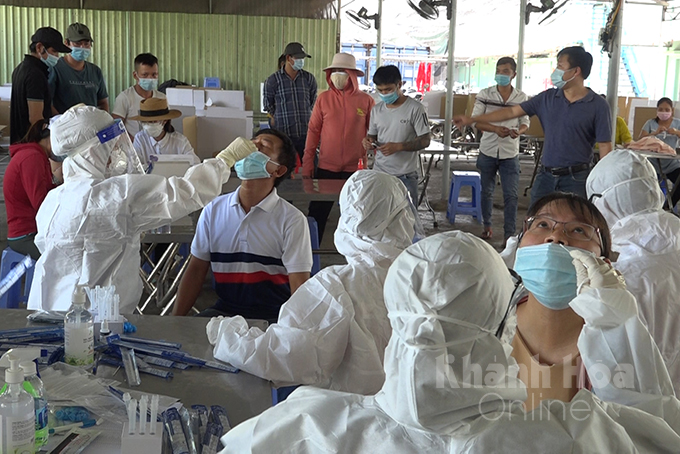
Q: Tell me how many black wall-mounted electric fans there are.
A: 3